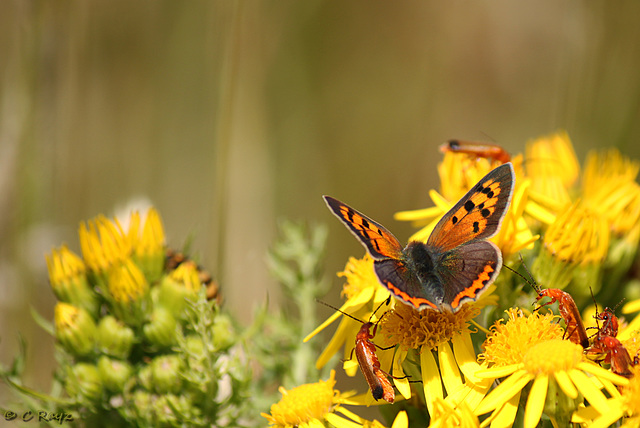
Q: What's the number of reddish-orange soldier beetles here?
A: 5